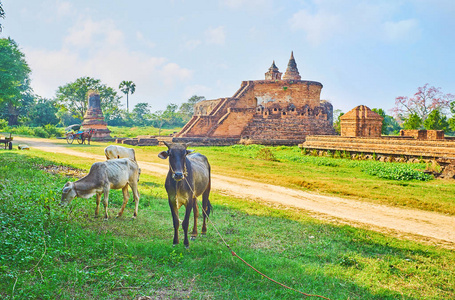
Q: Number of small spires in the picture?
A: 2